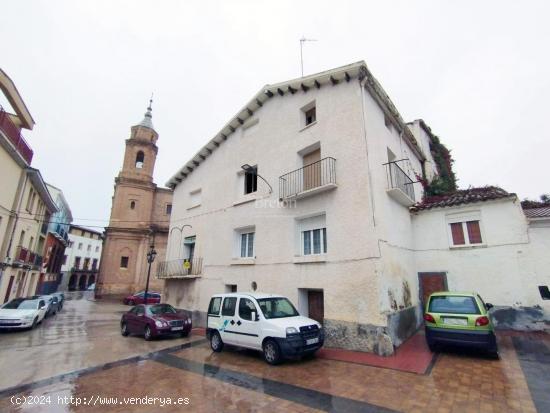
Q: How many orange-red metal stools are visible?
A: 0